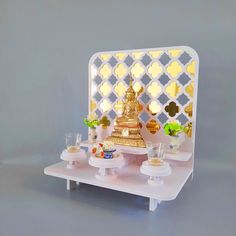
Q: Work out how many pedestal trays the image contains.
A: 3